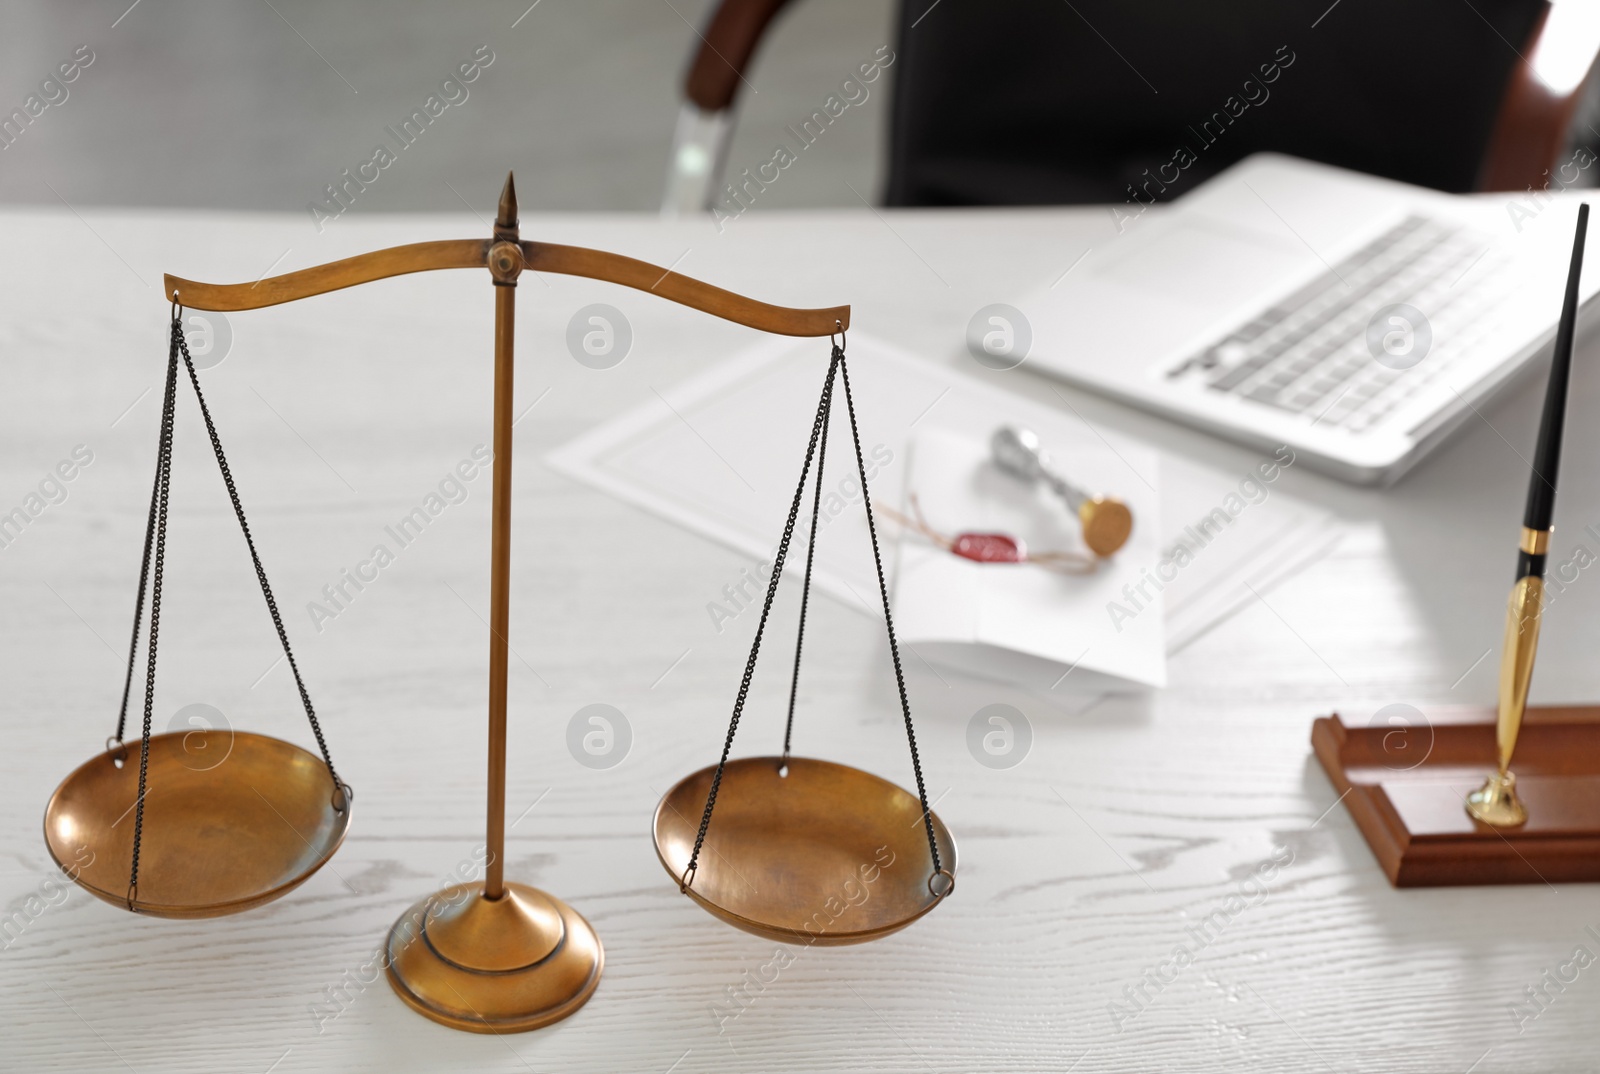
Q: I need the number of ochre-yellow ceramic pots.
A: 0